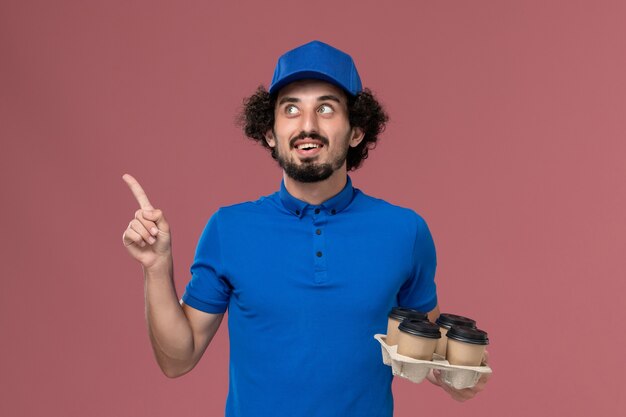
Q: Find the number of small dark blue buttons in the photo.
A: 5